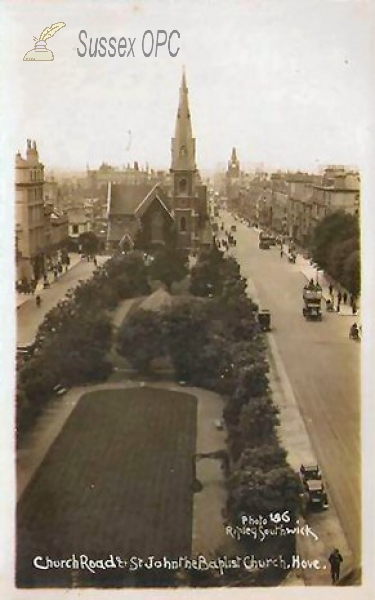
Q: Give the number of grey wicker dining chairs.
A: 0